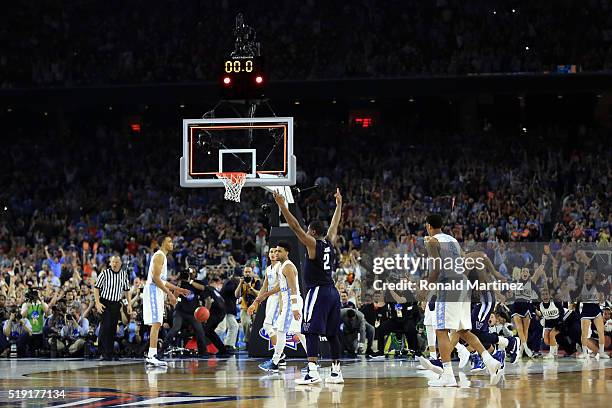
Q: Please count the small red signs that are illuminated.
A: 2